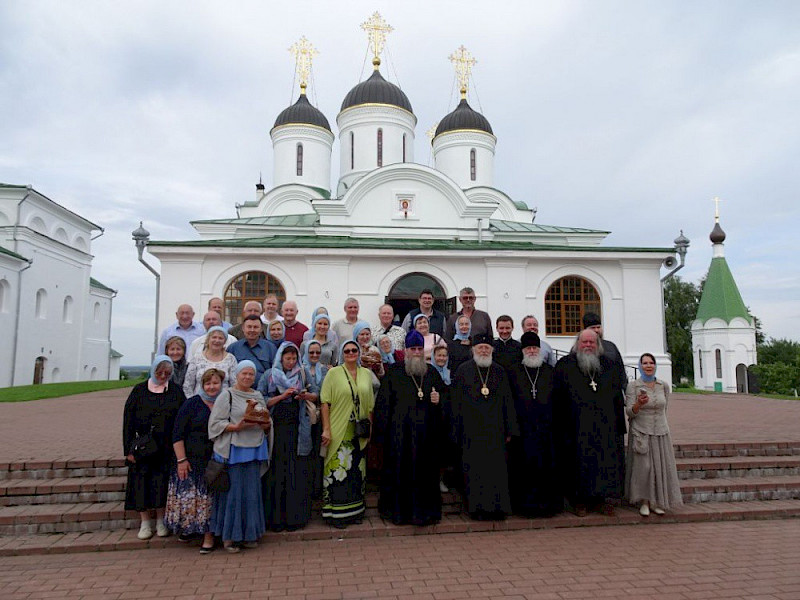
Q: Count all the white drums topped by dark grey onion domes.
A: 3